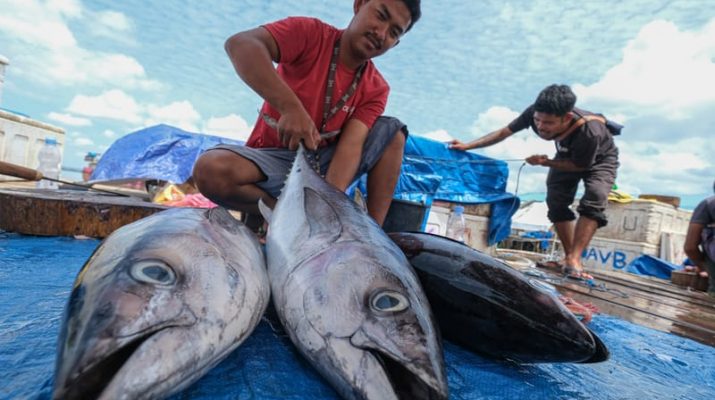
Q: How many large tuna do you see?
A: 3